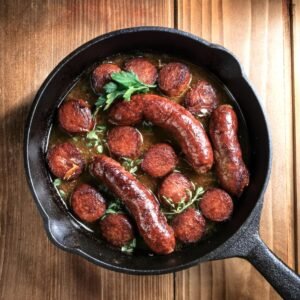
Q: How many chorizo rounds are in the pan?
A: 13